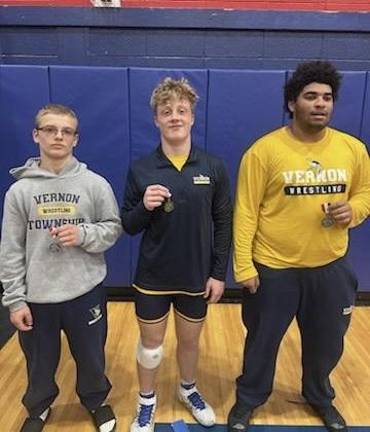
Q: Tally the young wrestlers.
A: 3